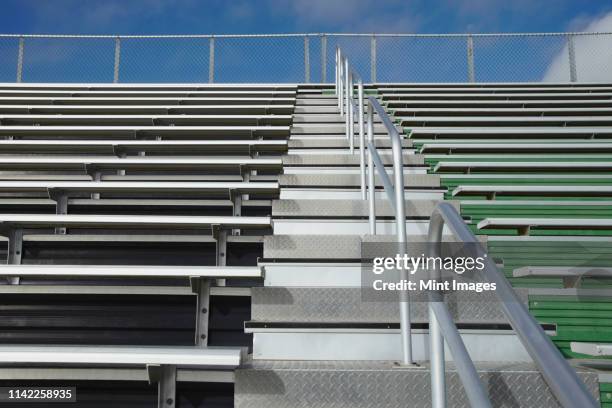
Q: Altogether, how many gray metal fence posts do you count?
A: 8